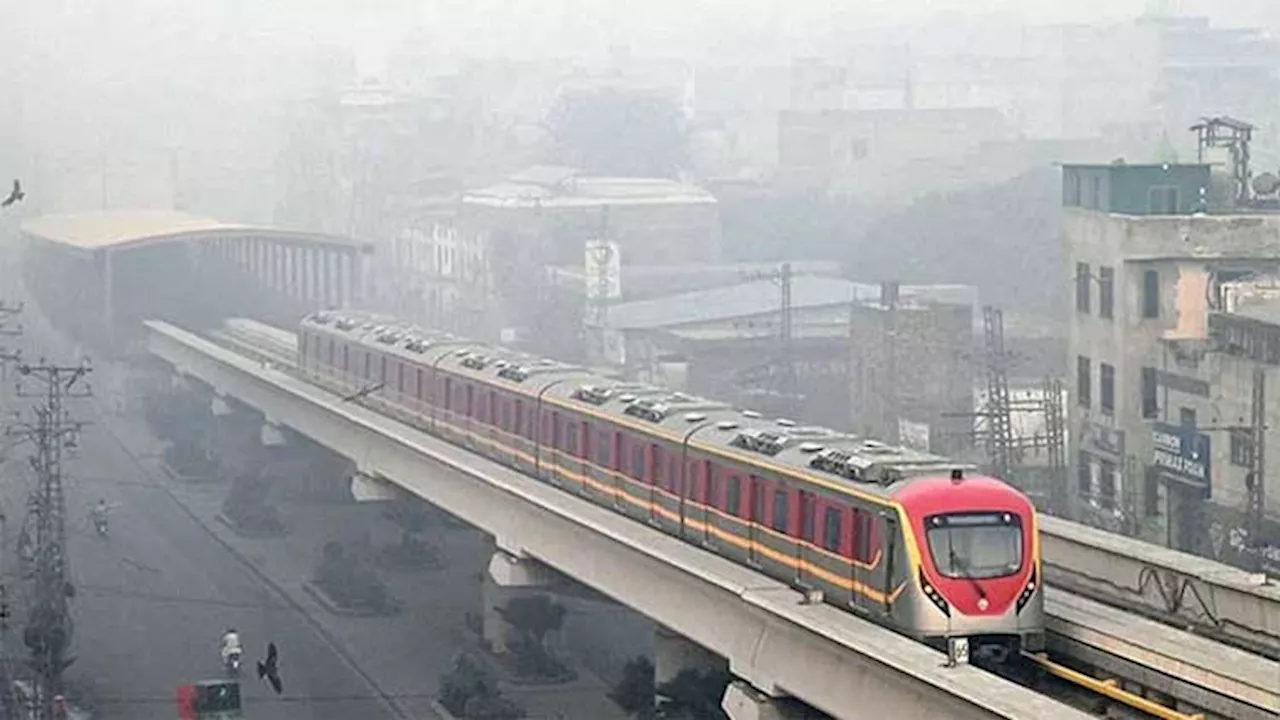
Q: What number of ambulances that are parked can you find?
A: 0